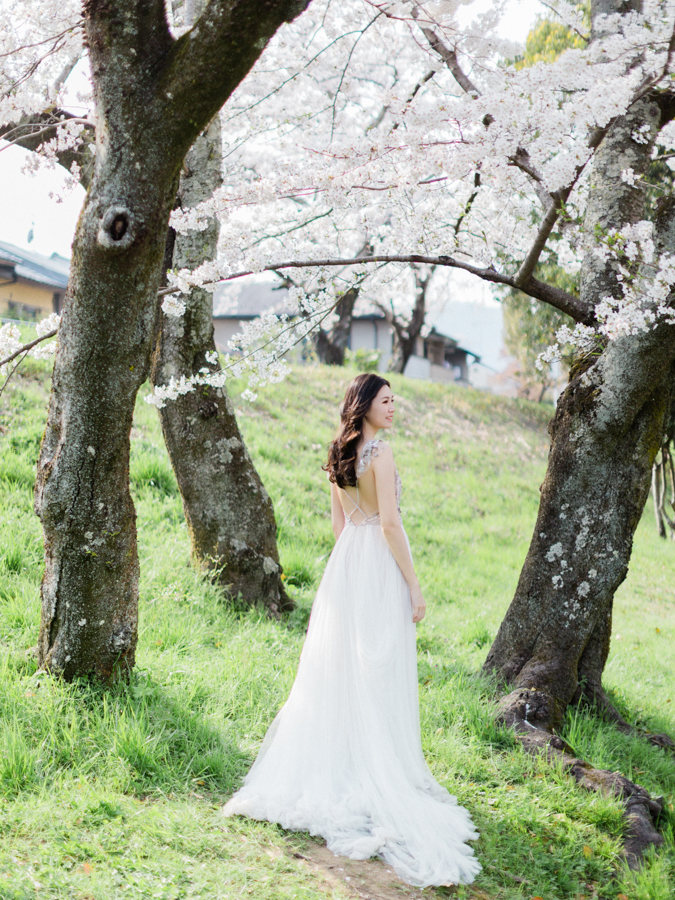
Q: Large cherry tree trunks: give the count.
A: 3